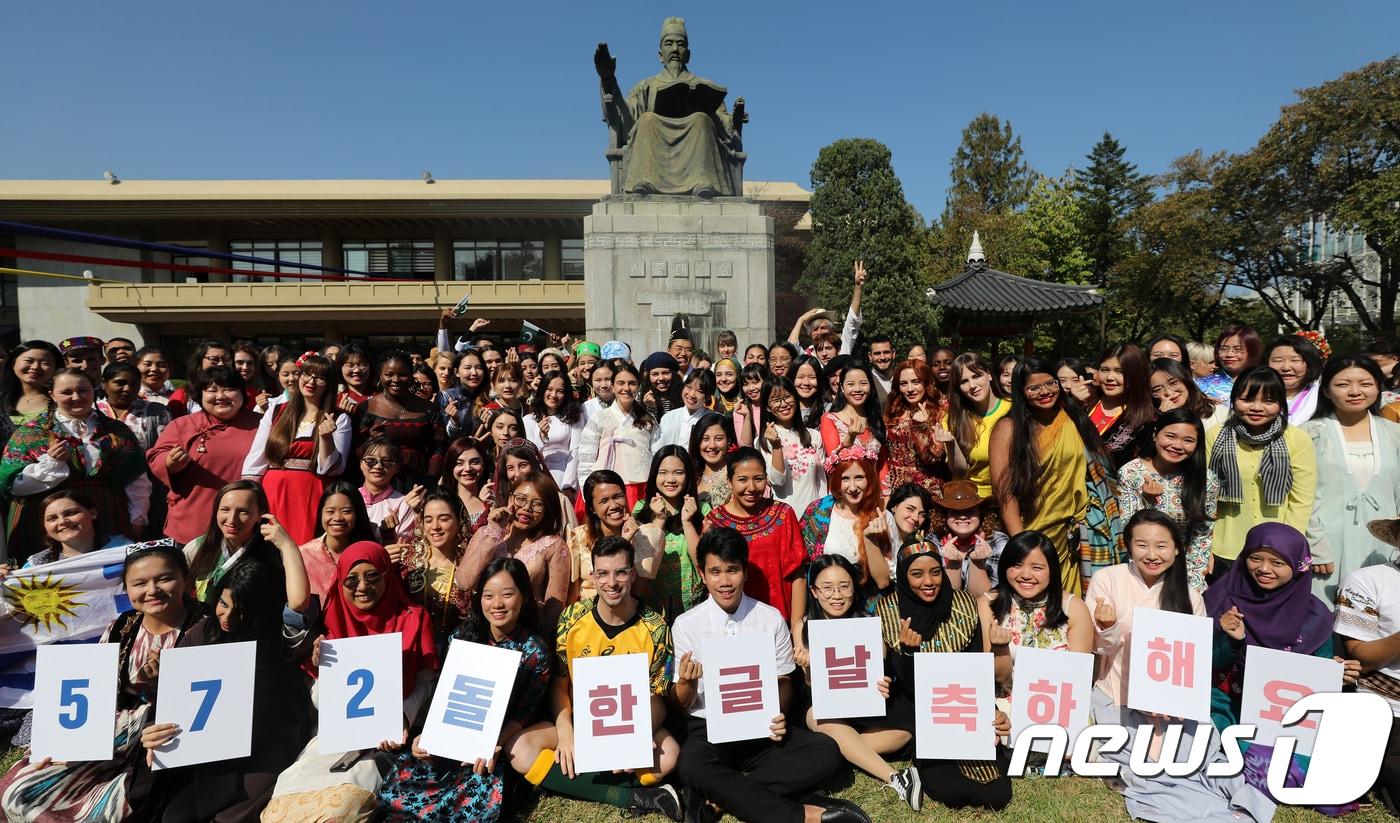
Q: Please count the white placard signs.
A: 11